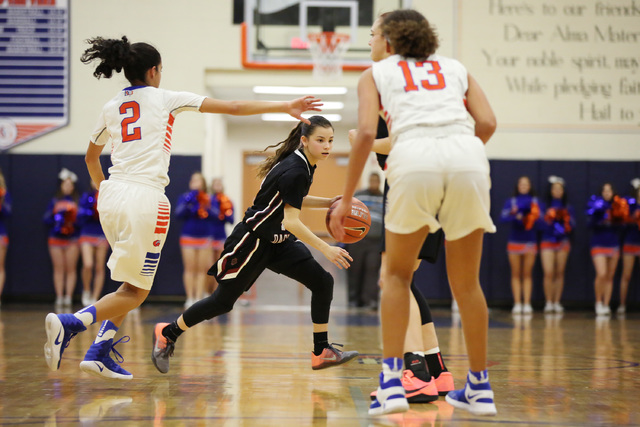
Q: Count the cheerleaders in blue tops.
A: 9